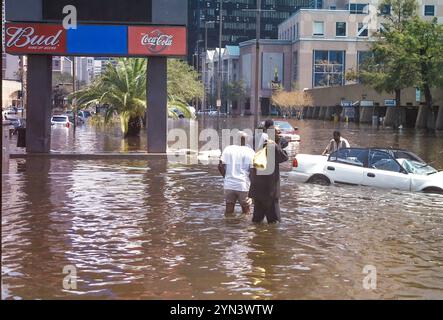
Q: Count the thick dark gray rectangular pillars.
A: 2